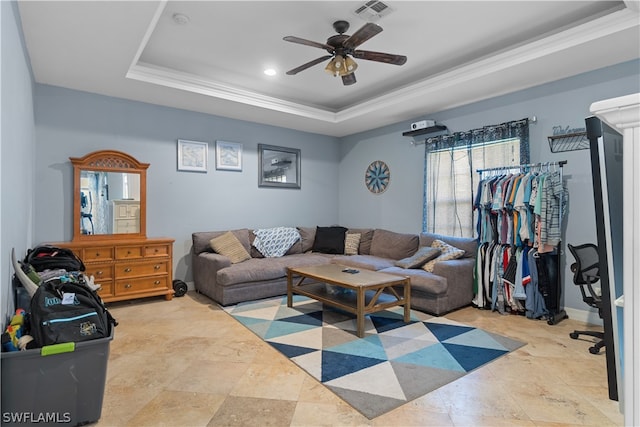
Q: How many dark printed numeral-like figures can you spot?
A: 0